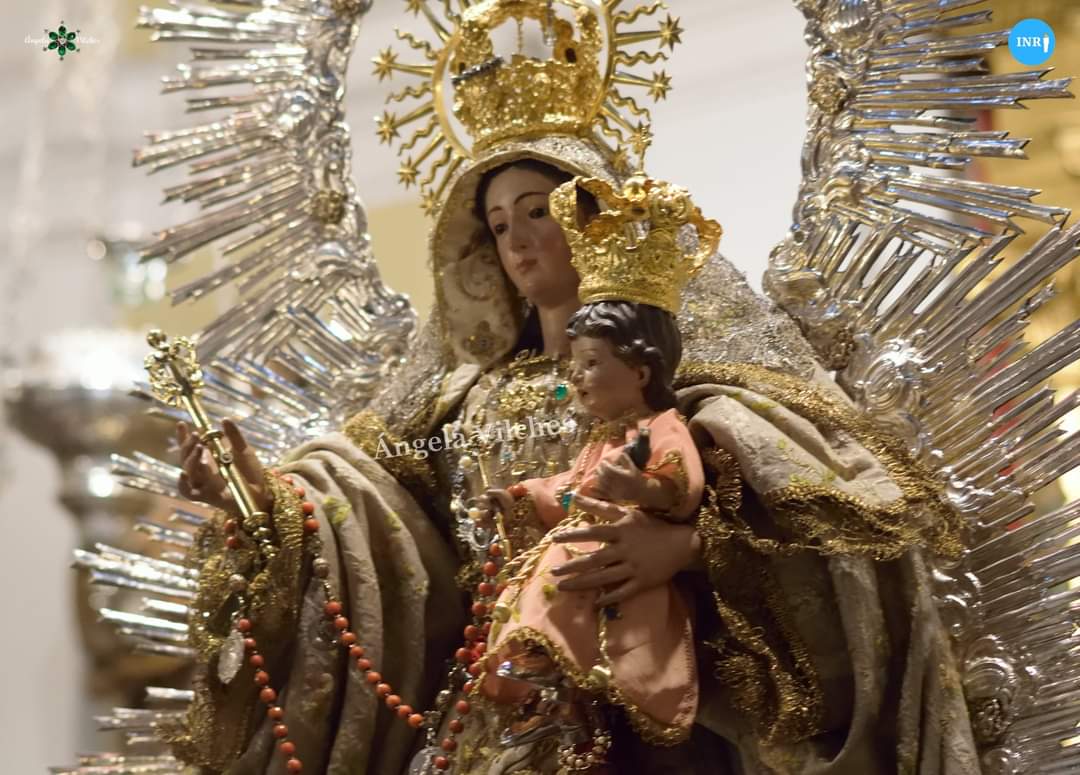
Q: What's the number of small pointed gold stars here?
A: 9